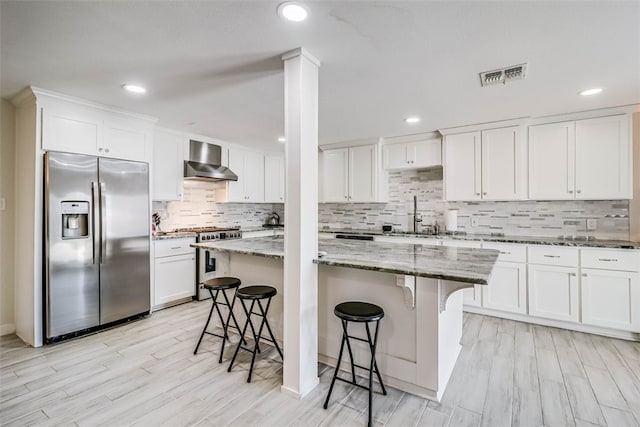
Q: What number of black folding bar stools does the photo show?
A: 3